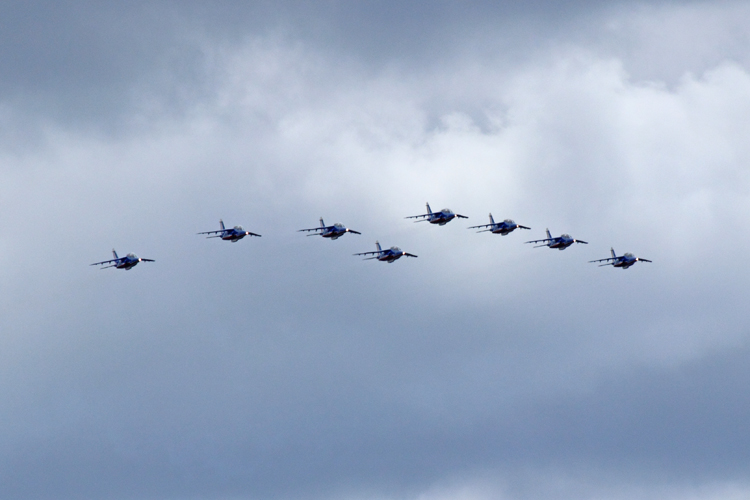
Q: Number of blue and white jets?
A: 8